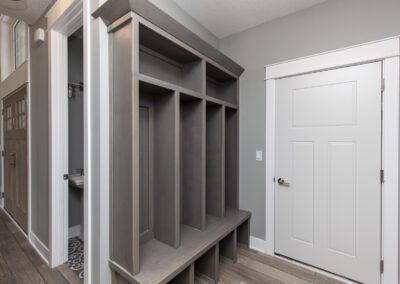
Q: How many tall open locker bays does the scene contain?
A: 4